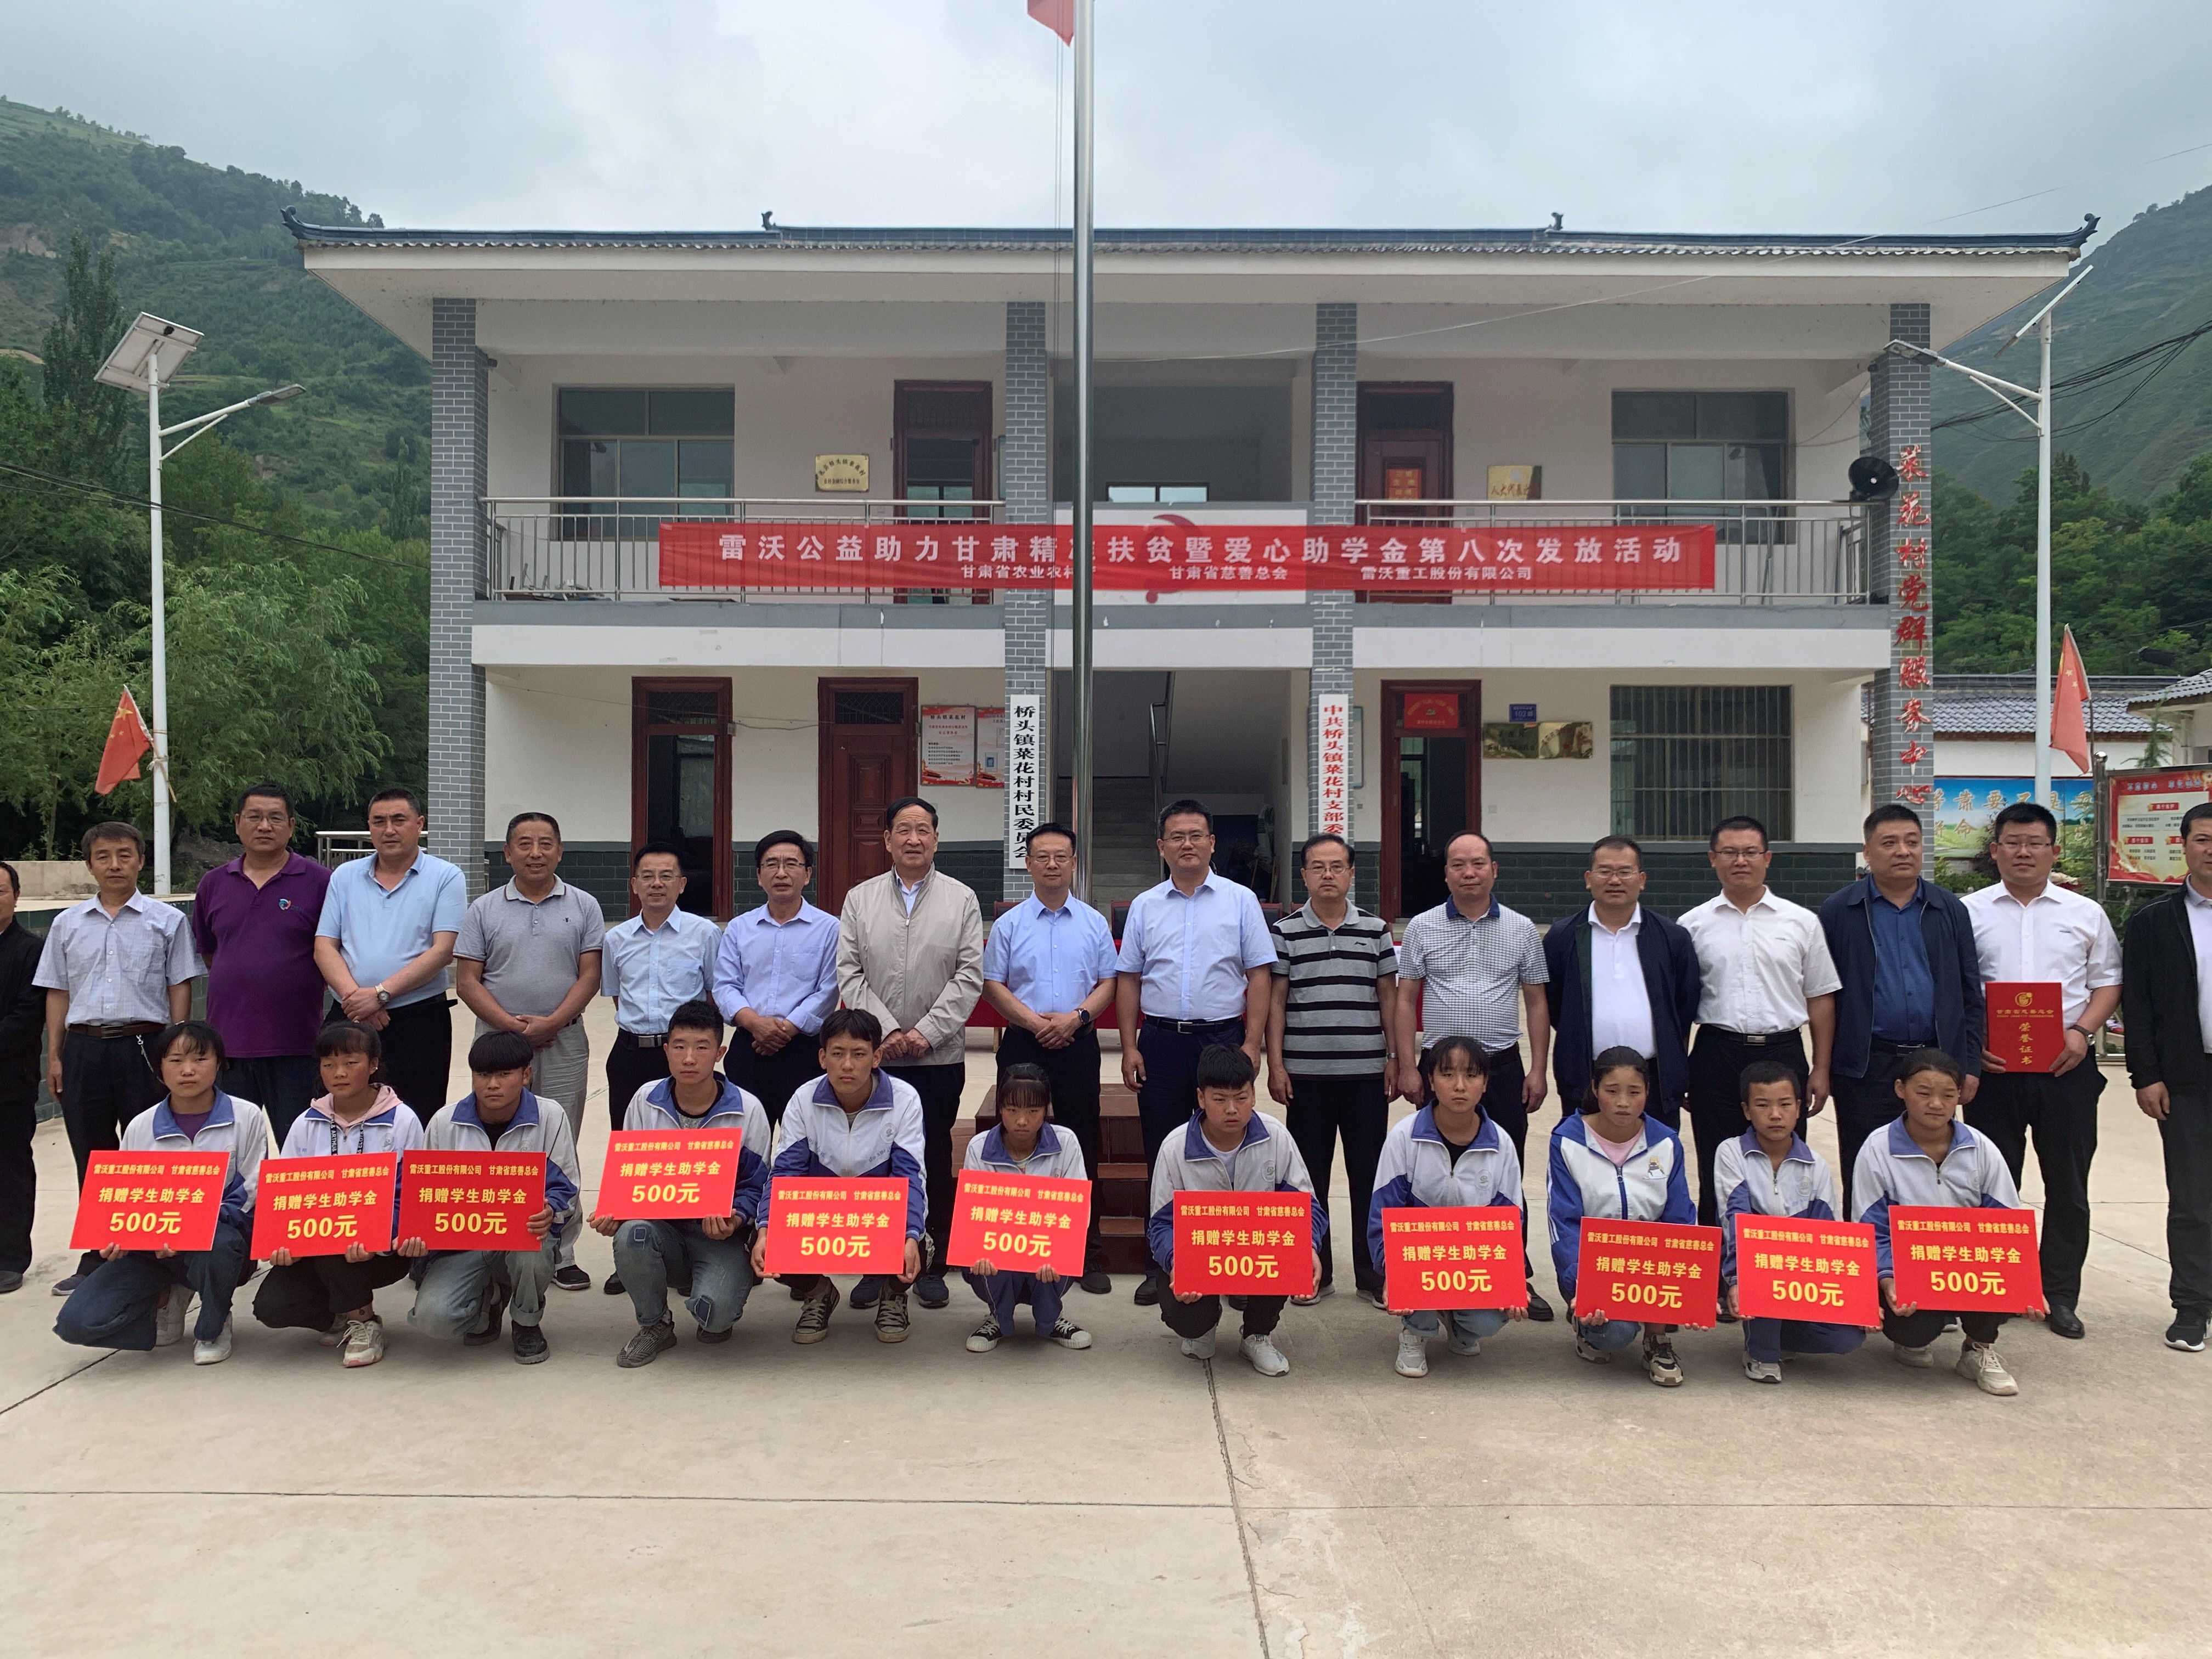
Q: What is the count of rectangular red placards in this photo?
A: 11